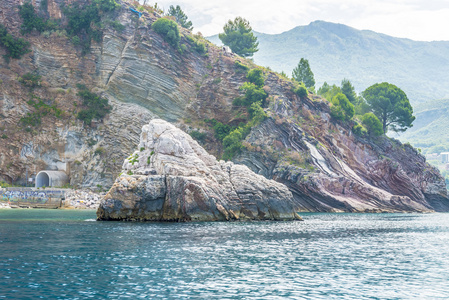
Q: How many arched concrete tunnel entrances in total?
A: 1